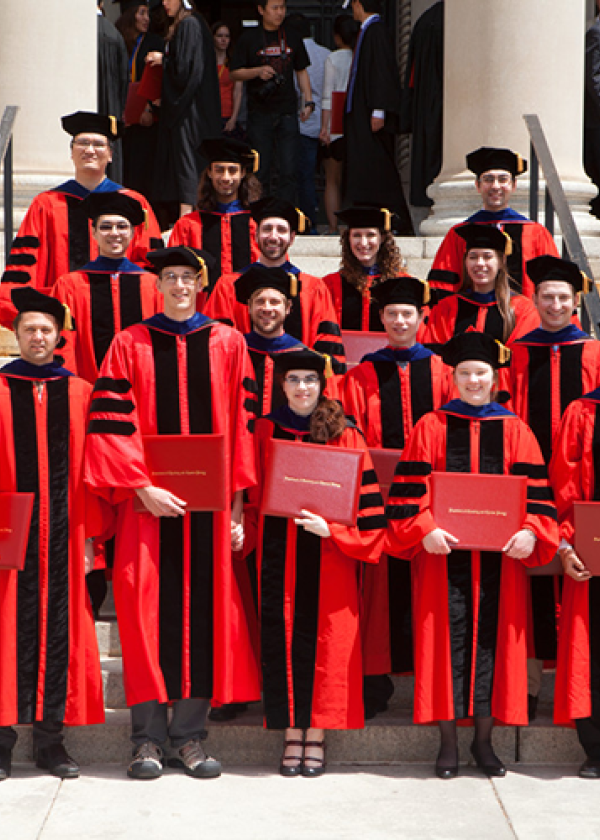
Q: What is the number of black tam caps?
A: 14